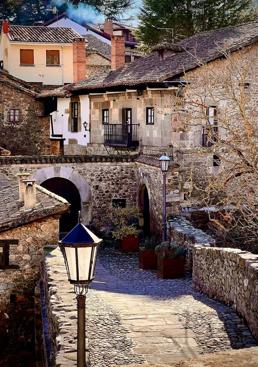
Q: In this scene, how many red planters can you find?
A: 3